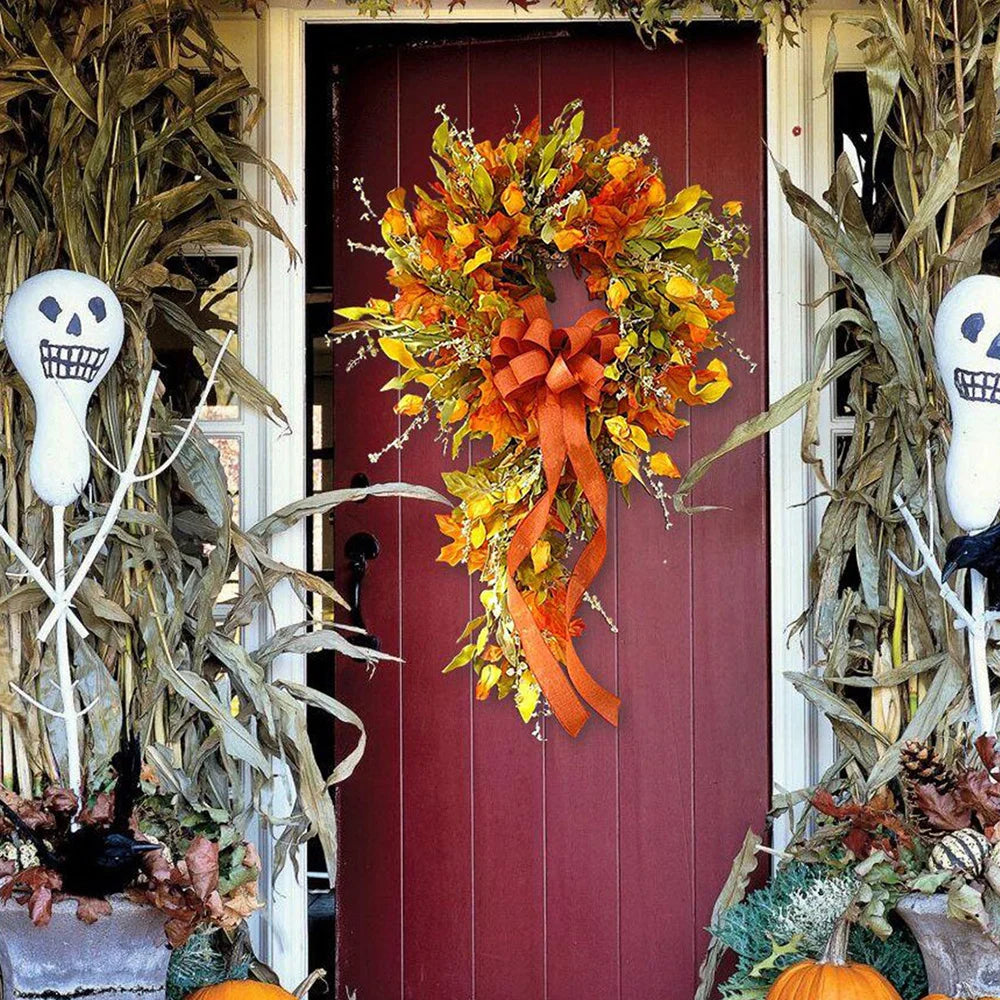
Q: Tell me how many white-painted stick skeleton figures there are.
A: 2